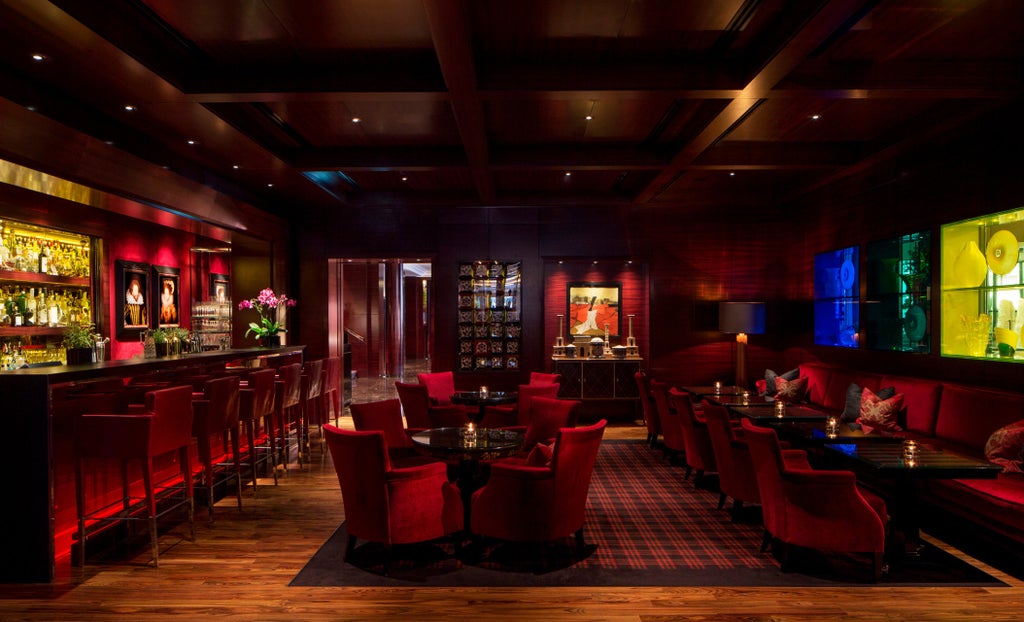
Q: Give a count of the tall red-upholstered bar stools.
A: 6